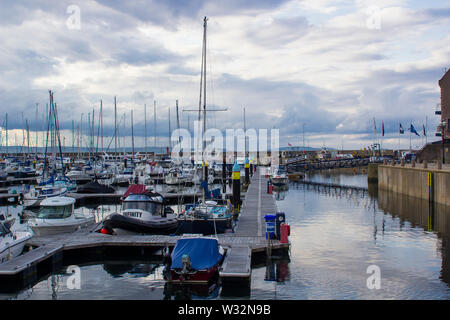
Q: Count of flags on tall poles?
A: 5